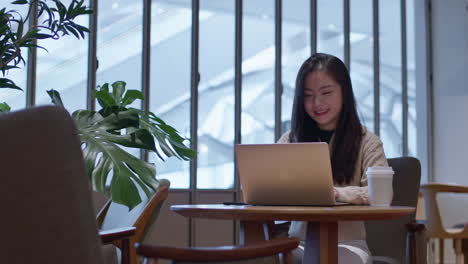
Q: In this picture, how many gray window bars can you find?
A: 10